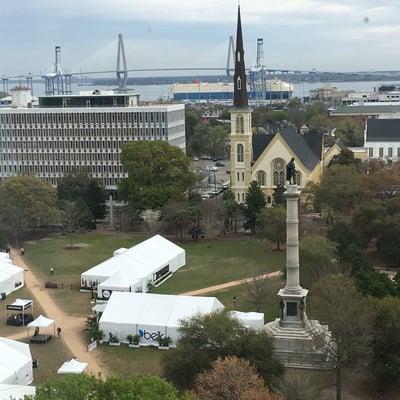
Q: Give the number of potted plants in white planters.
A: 3